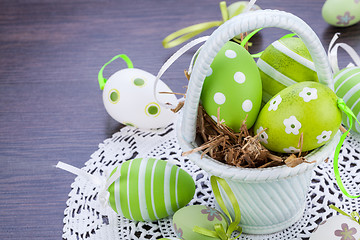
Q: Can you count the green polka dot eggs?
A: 1